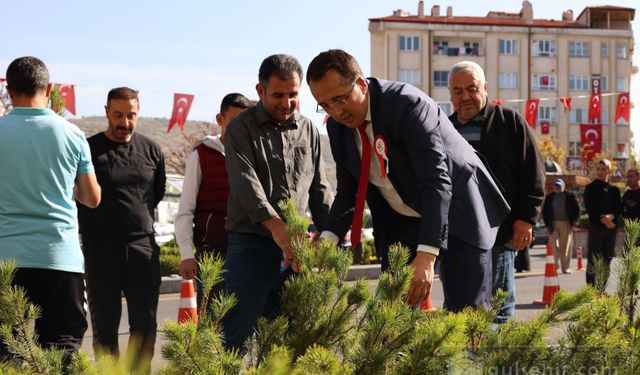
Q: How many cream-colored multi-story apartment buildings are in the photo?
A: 1